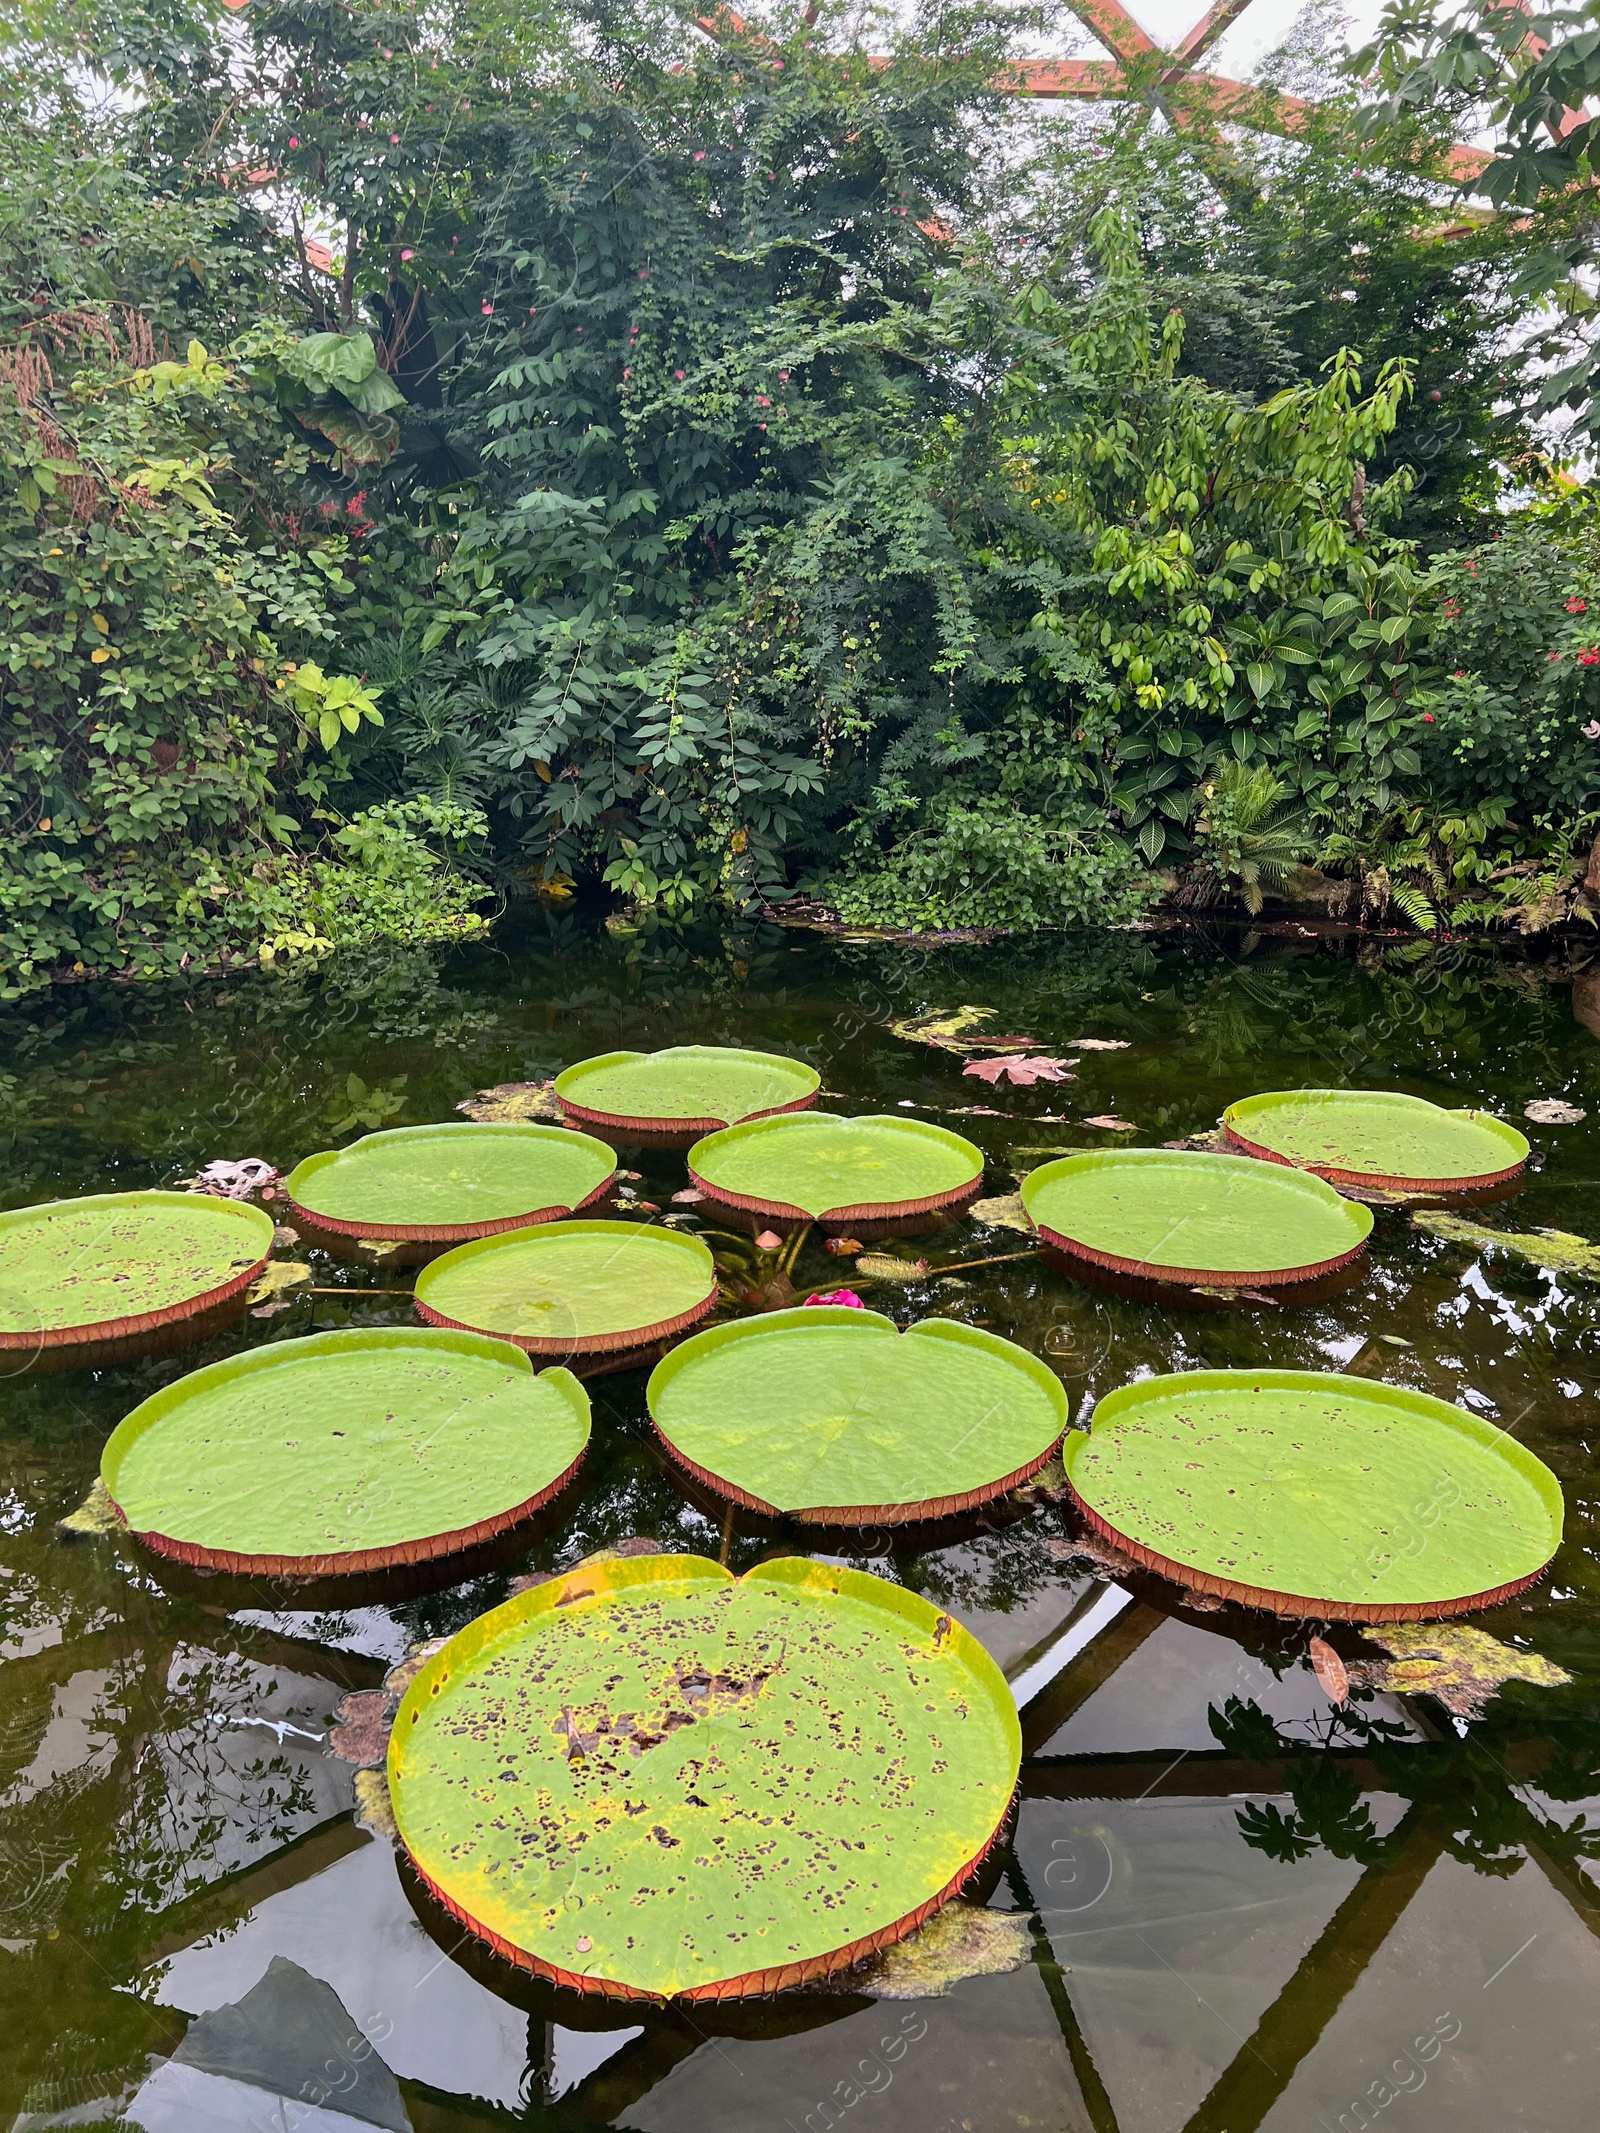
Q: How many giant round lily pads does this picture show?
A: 11